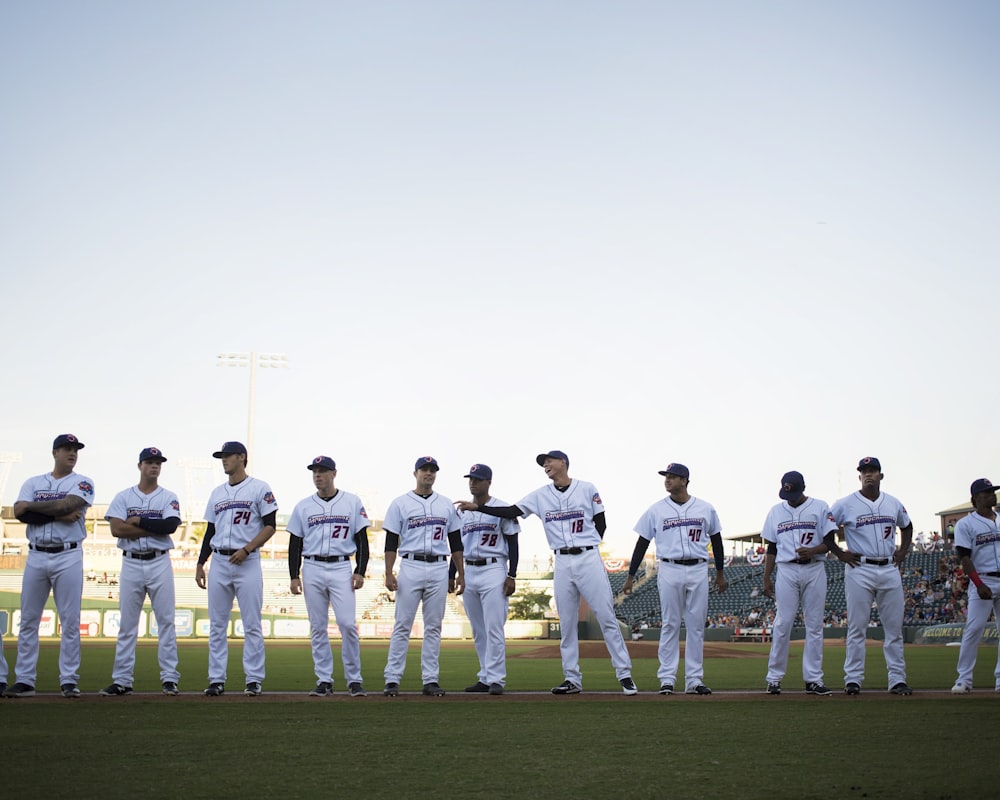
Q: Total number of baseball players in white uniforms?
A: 11